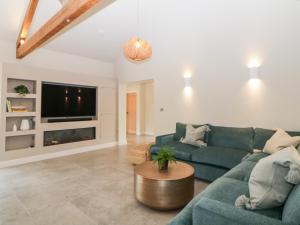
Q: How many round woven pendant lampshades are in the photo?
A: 1